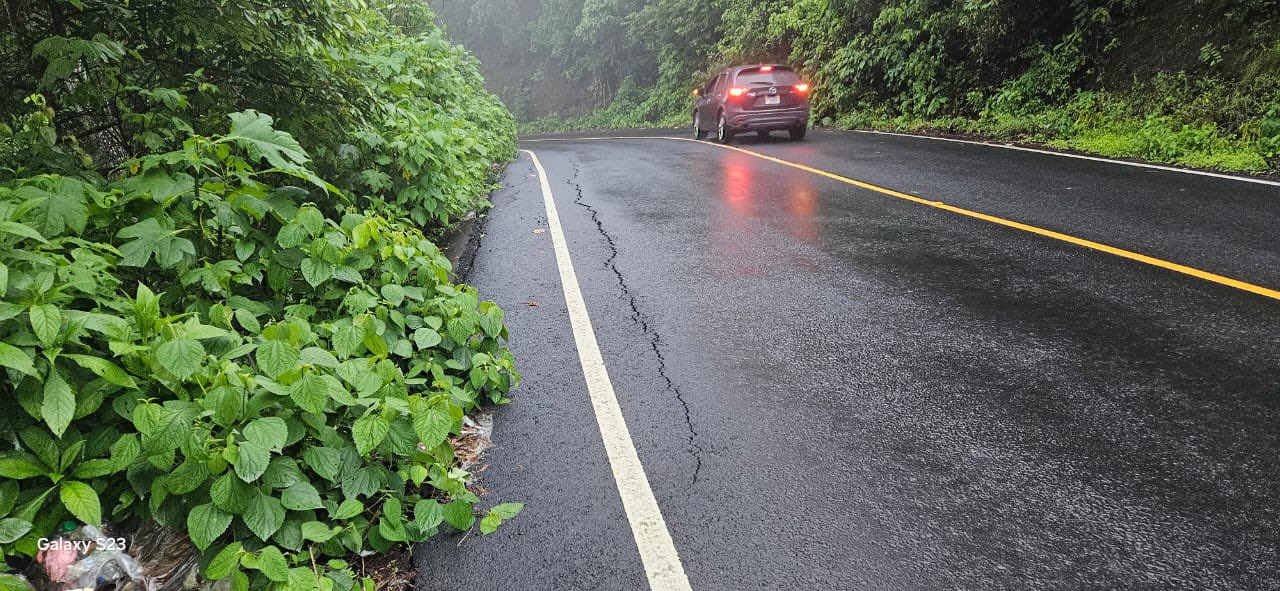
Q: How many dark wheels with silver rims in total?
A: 2